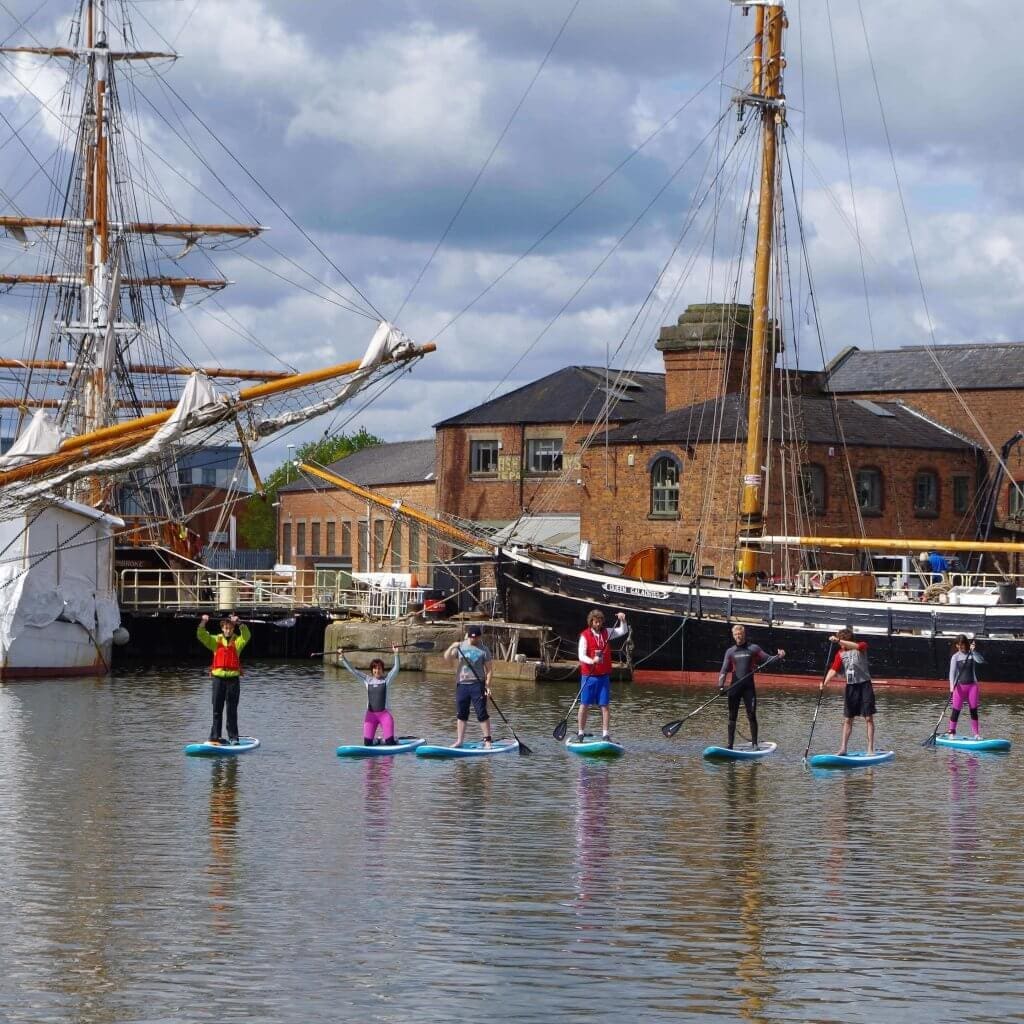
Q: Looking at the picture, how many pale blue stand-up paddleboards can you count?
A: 7